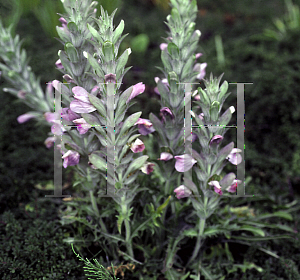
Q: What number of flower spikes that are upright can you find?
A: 4